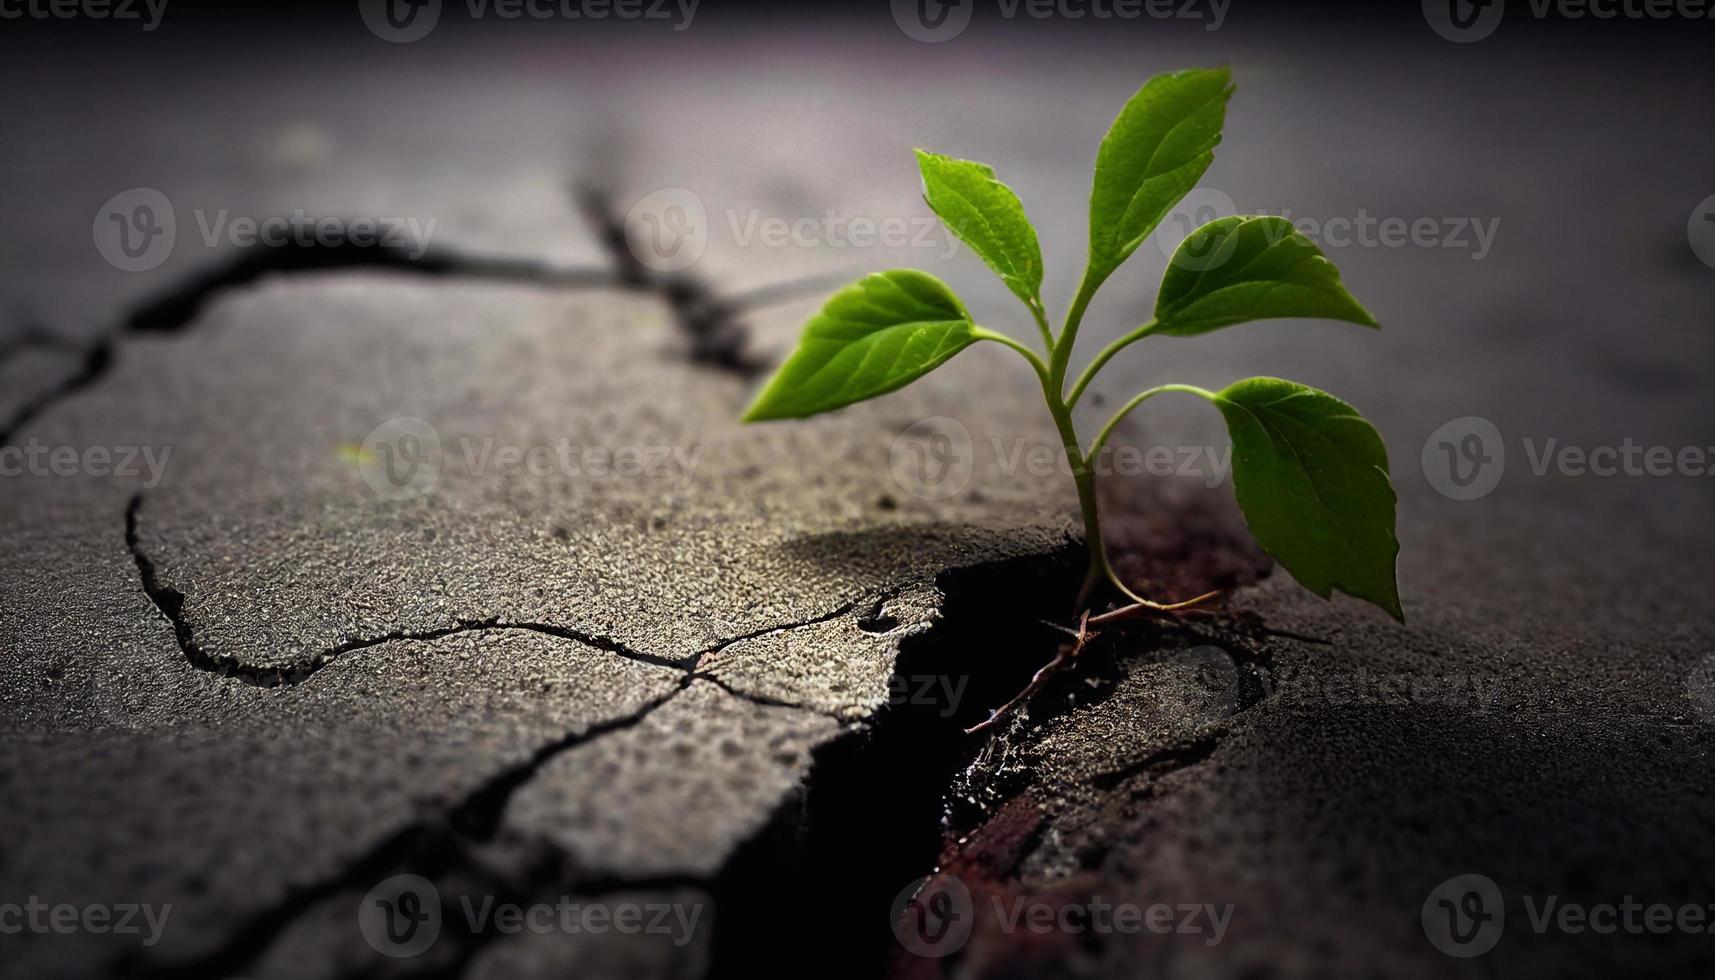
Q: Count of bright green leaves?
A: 5